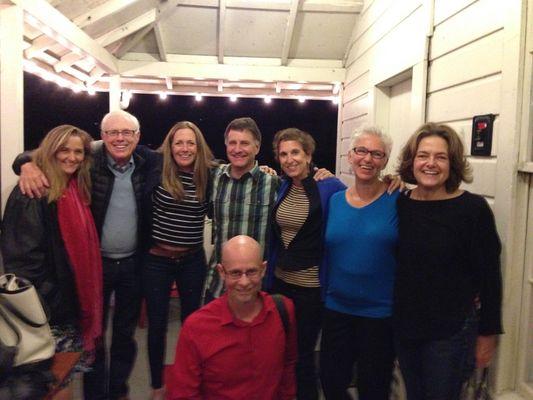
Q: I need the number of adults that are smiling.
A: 8